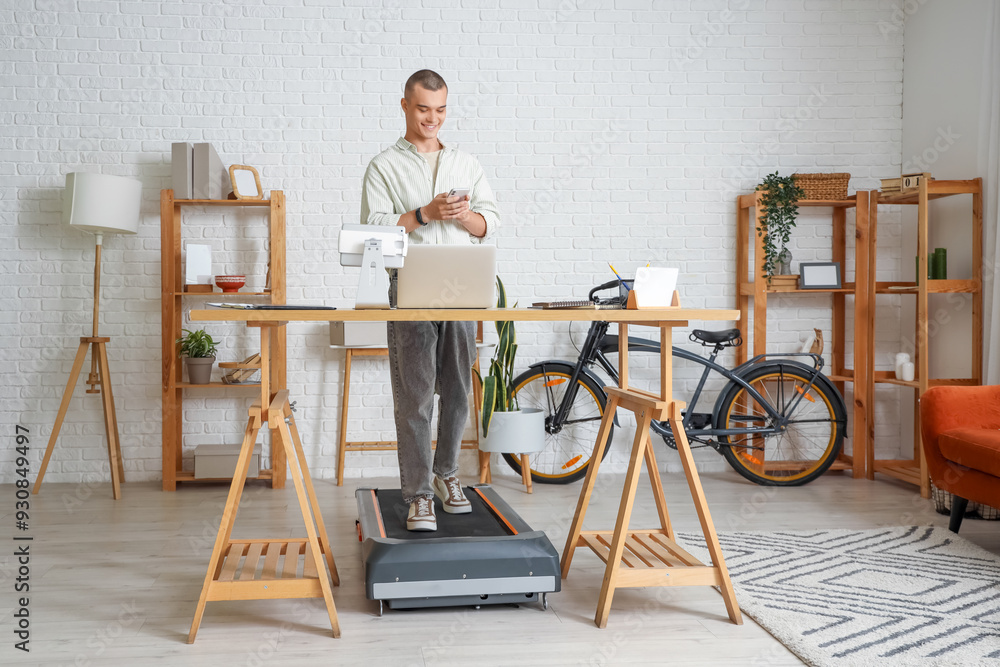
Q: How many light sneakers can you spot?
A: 2